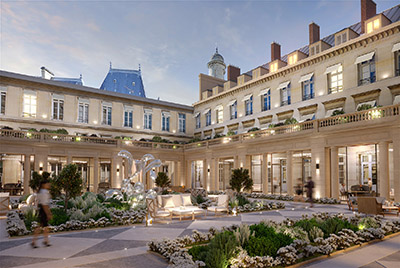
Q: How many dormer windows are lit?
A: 3